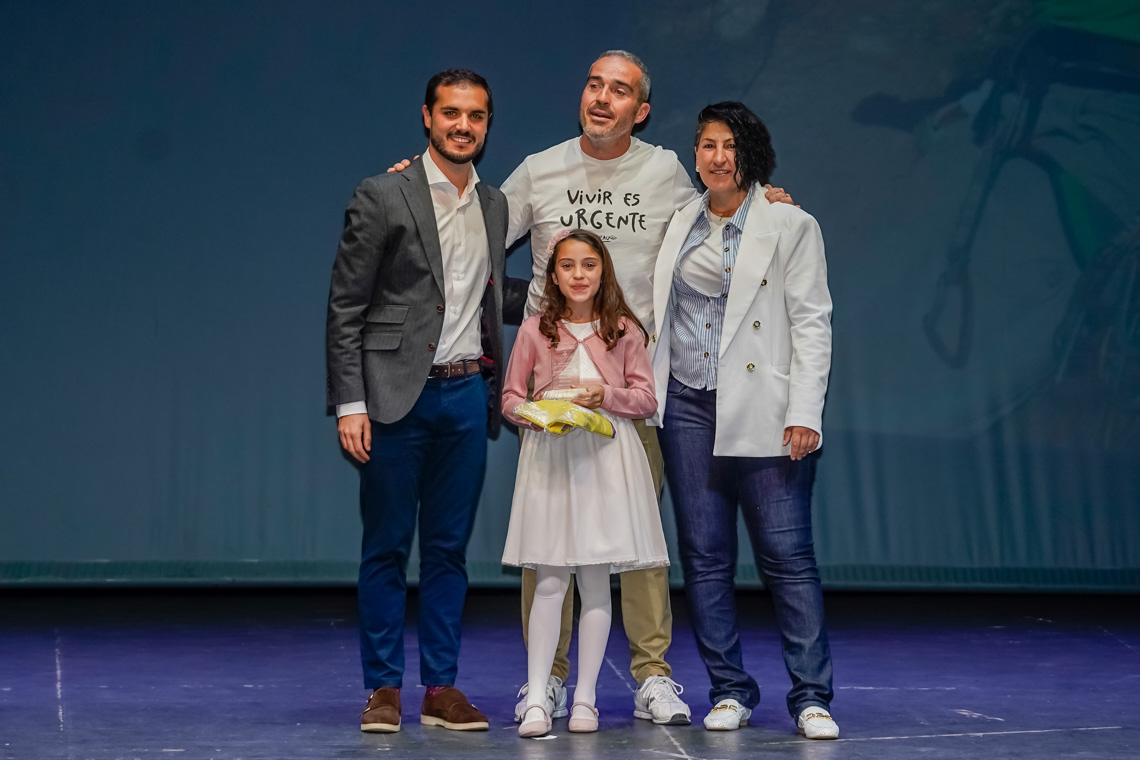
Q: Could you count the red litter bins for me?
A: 0